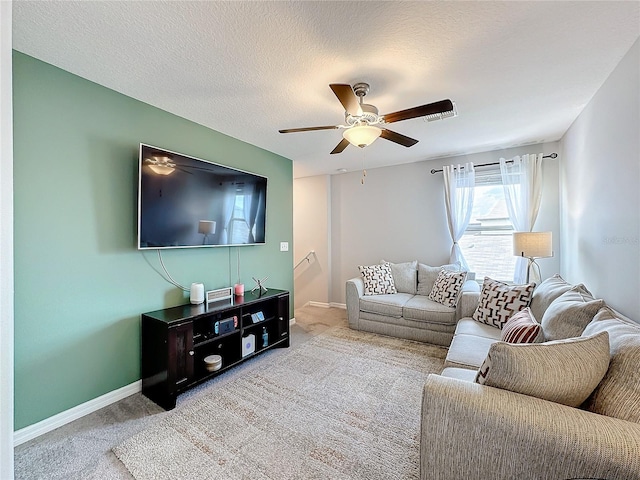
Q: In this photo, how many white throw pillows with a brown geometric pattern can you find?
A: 3